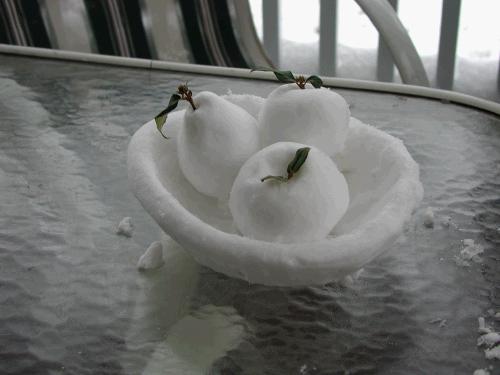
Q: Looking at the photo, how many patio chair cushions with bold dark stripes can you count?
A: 1